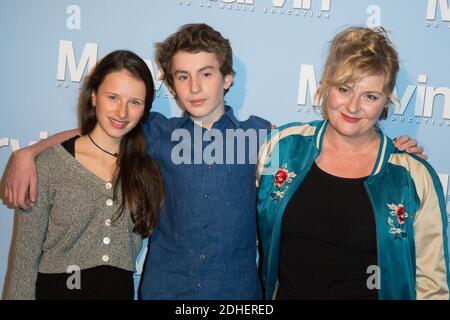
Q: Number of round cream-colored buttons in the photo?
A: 5